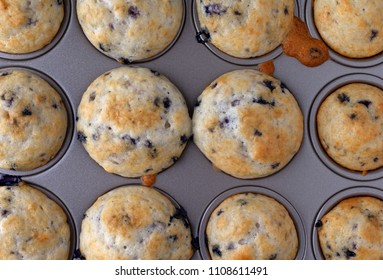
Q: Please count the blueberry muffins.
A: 12